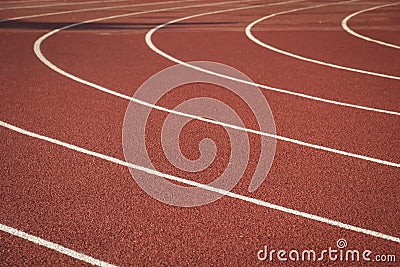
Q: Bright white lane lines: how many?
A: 6